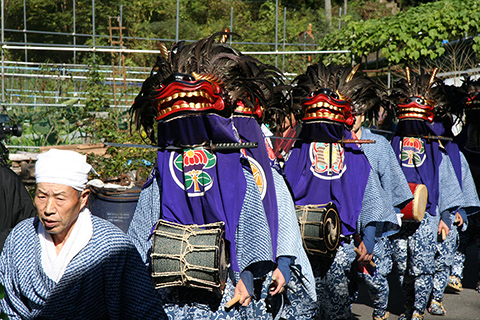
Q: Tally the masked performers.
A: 5